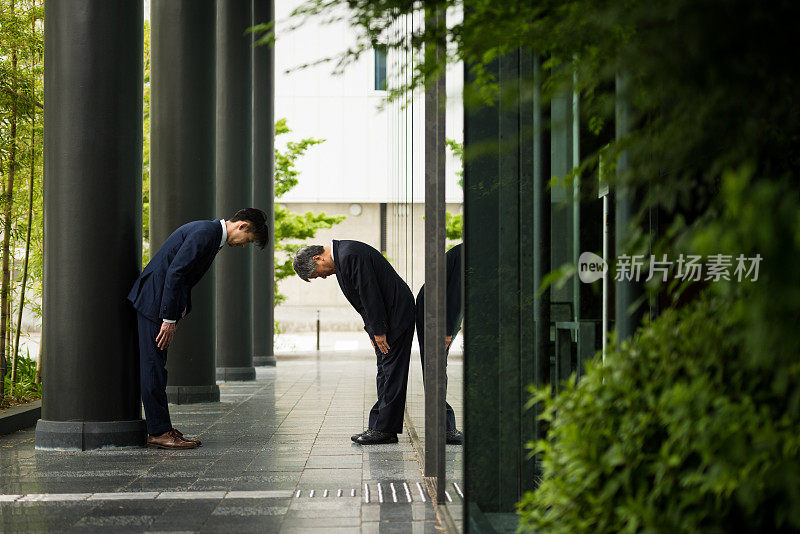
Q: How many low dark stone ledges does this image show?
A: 1